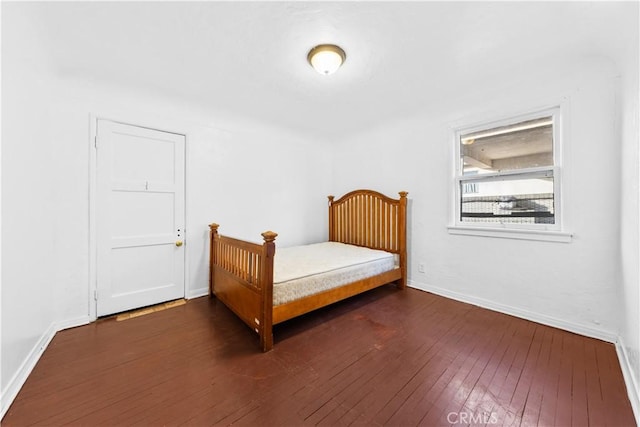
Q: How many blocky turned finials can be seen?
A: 4